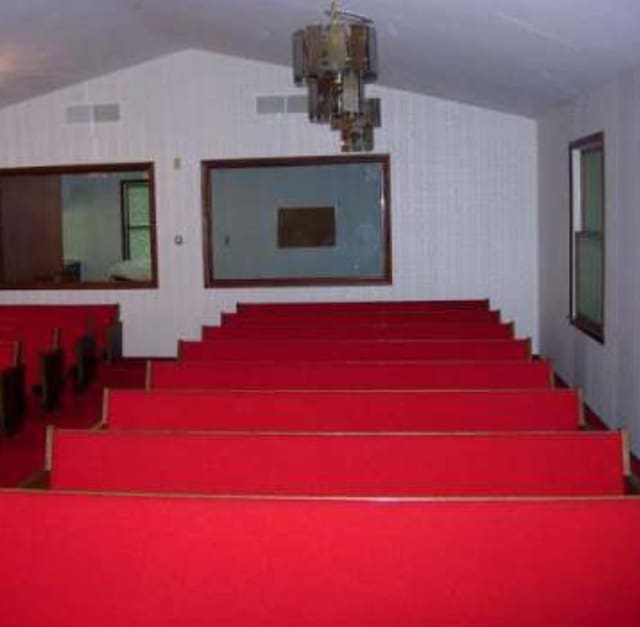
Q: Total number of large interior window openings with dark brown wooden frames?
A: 2